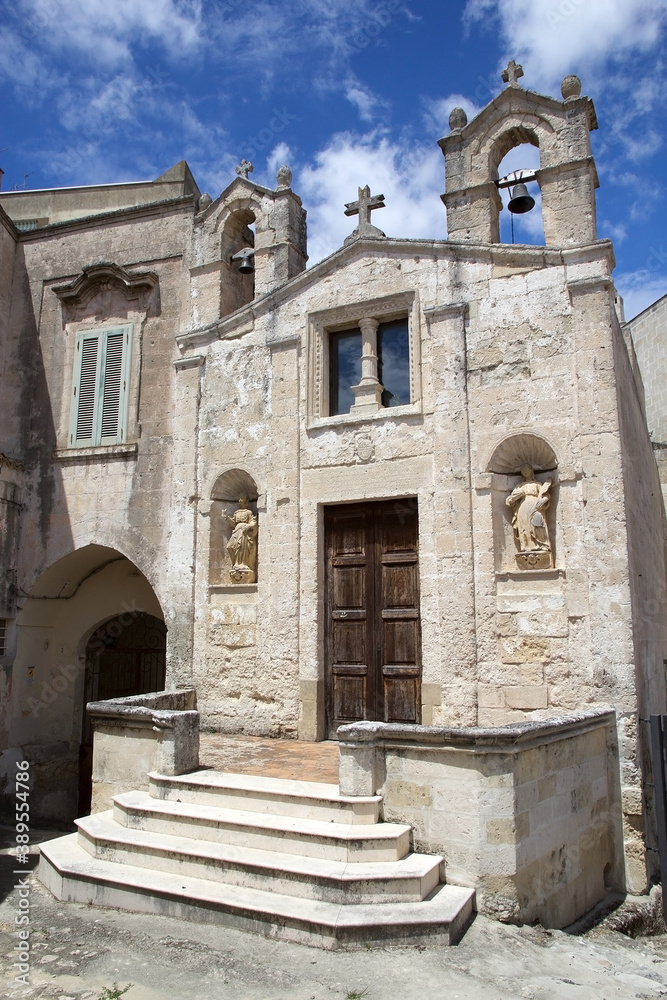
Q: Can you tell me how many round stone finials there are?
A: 4